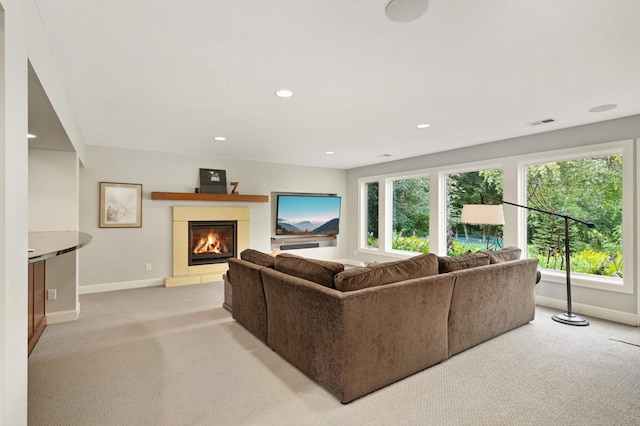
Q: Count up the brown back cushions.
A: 5